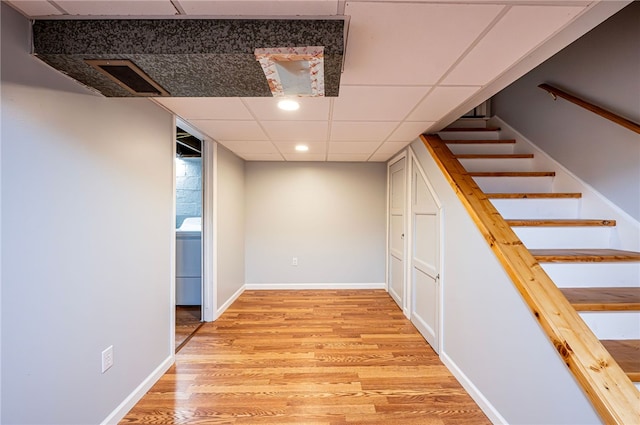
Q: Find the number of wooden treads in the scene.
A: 9